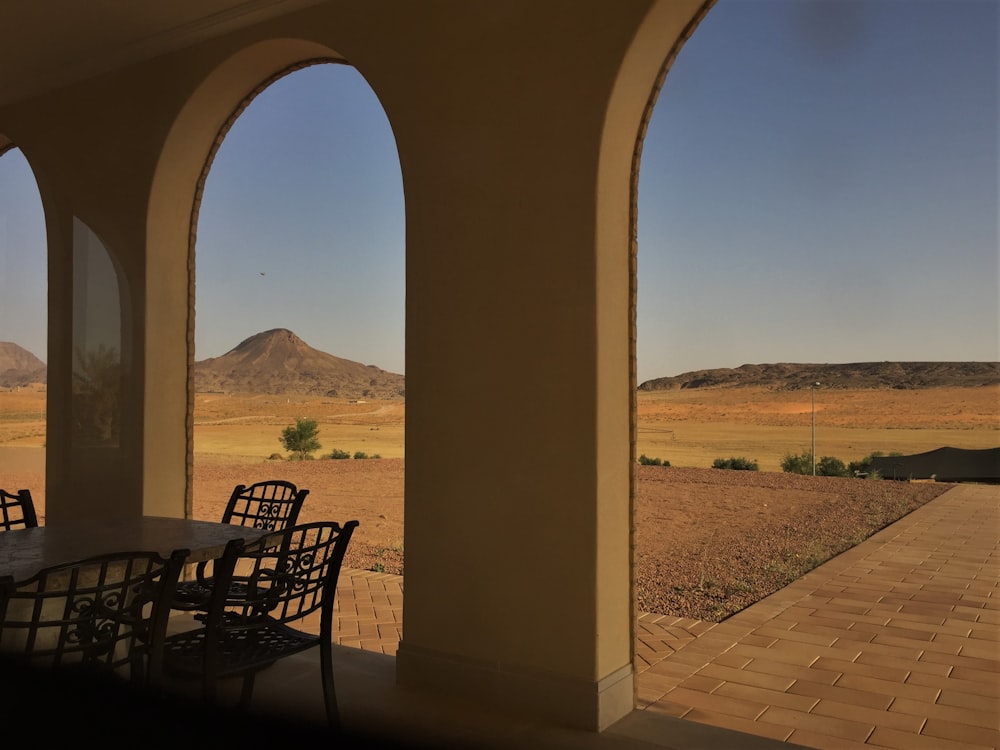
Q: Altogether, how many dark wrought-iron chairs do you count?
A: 4